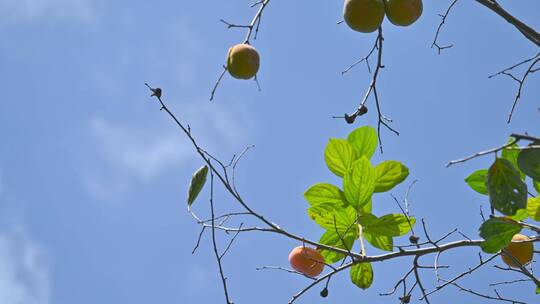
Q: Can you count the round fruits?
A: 5